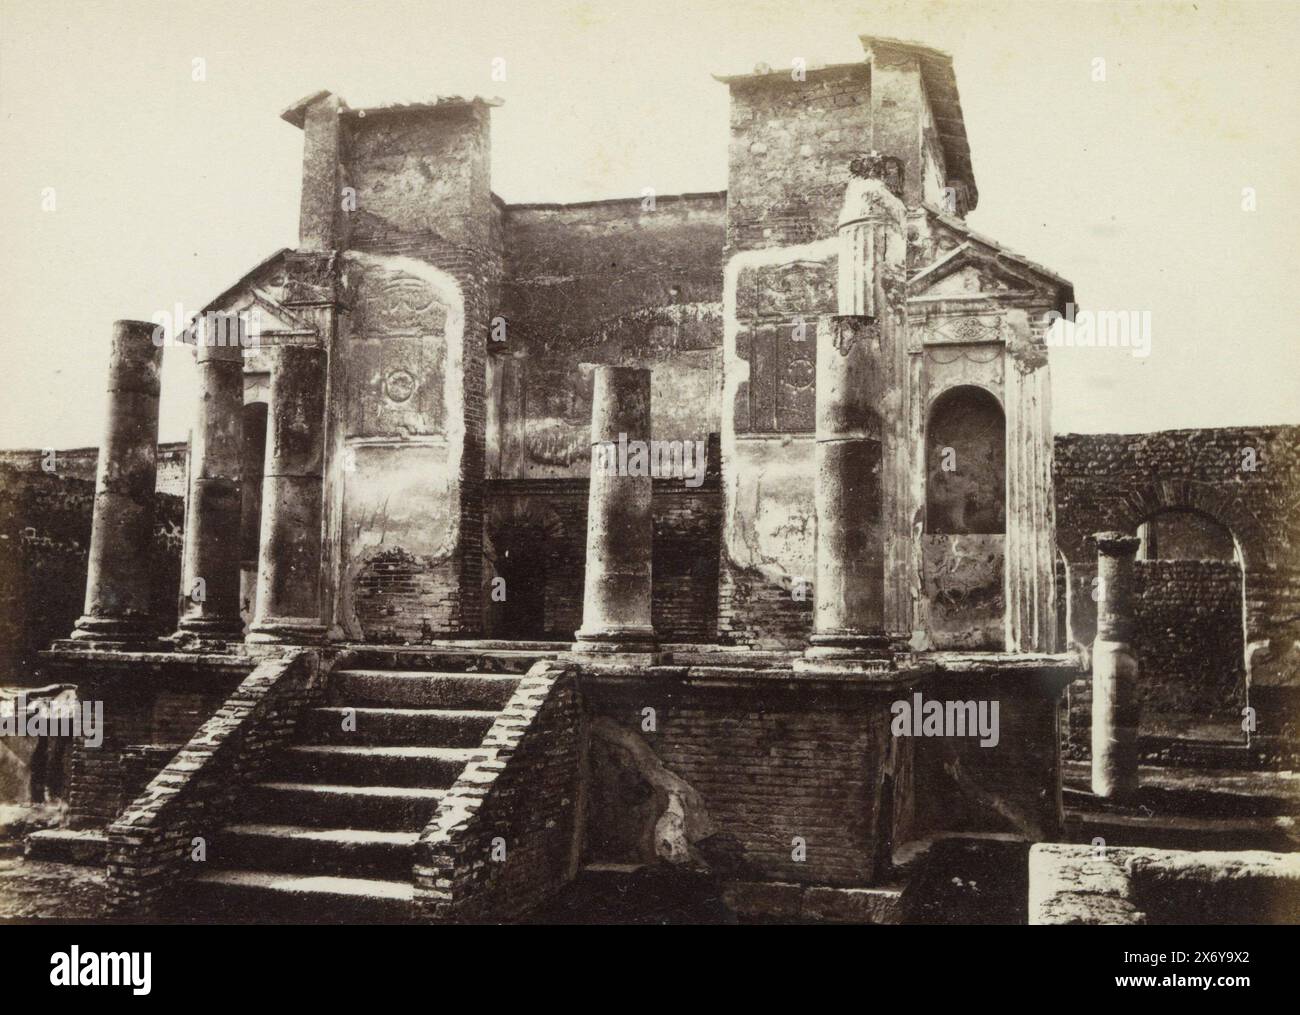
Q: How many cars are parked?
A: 0